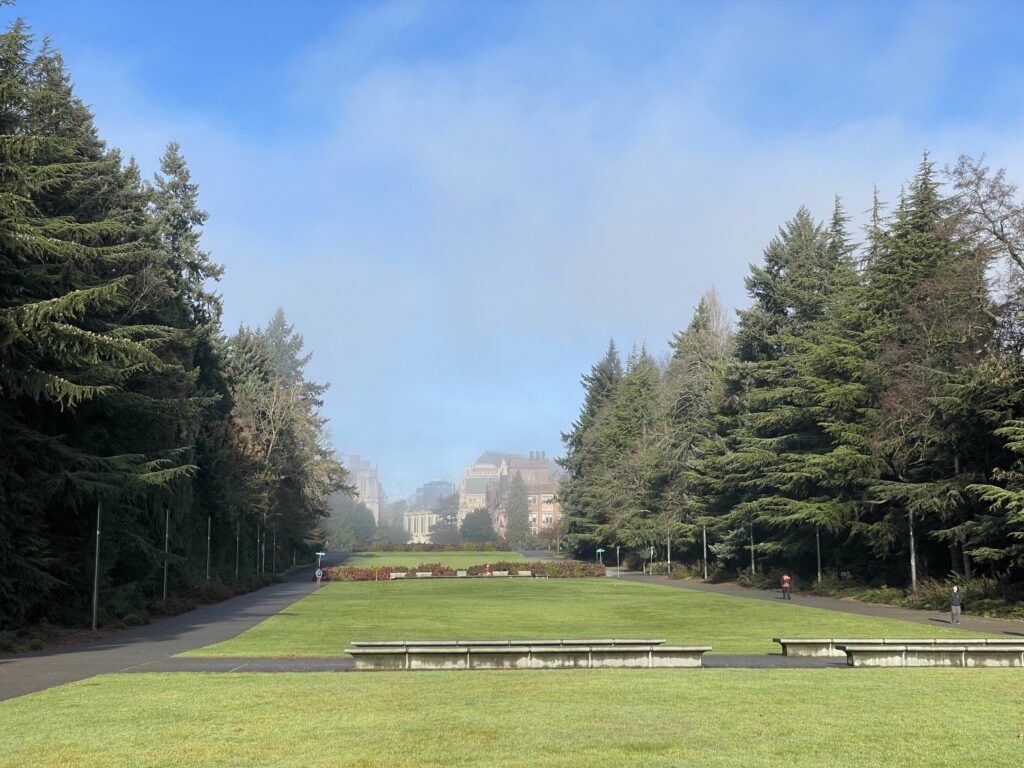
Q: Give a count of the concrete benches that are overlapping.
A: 4